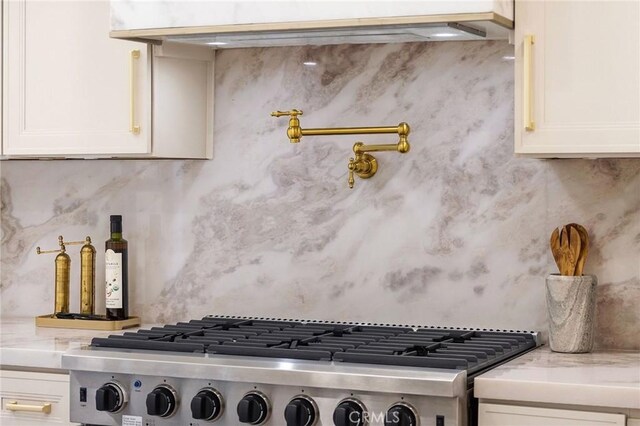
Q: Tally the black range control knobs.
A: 7